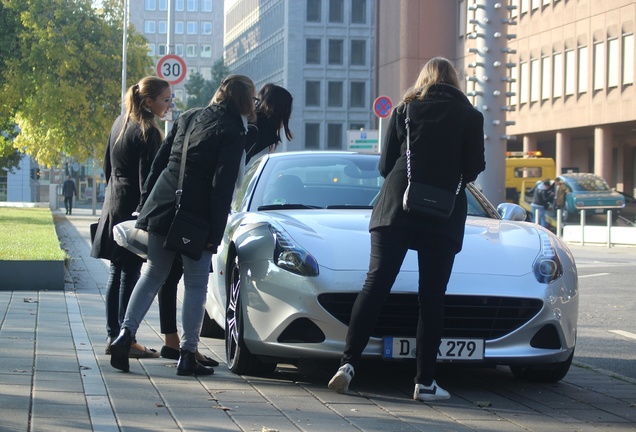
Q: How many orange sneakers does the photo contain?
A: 0